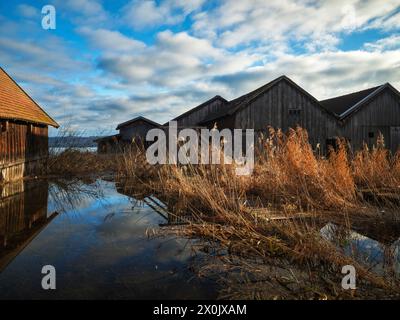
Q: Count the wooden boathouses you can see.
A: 5